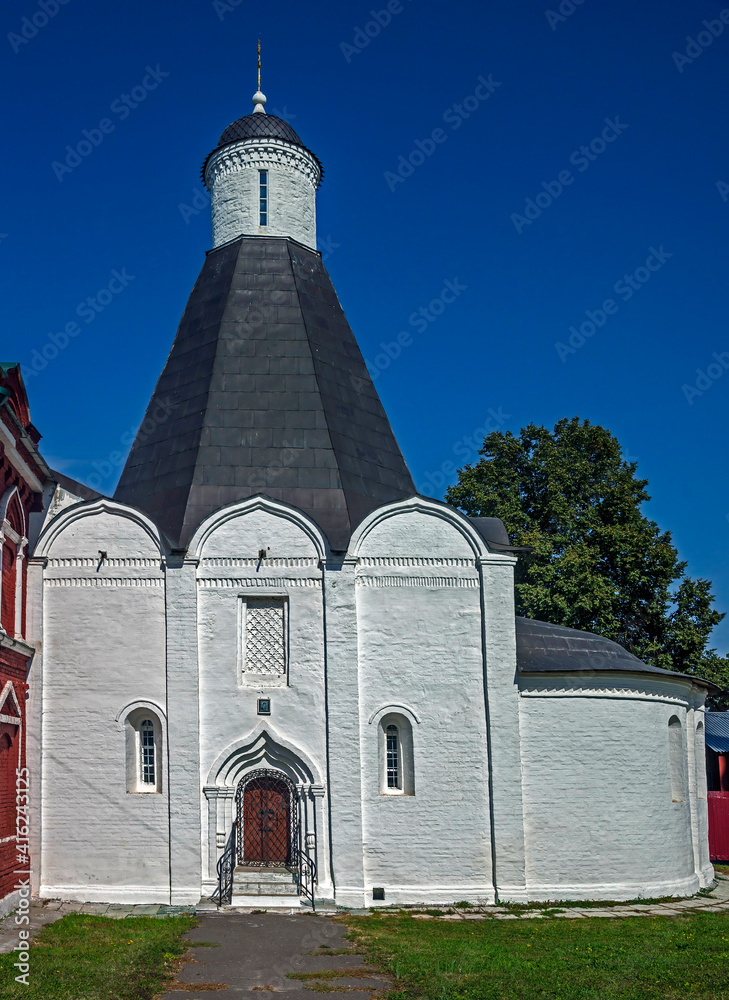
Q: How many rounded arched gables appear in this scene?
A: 3